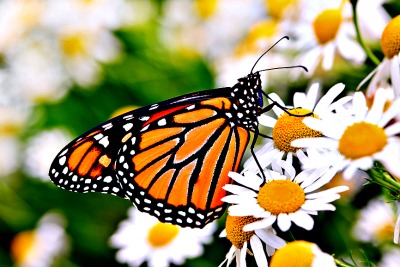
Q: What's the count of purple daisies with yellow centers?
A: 0